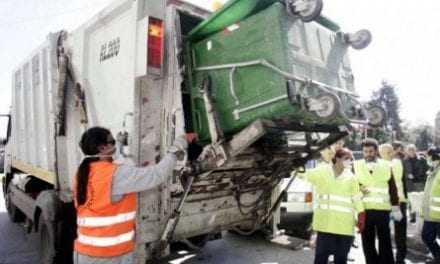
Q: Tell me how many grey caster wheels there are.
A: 4